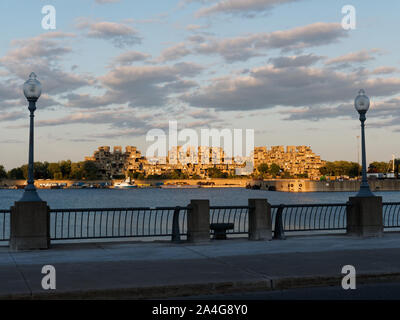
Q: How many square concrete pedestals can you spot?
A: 4